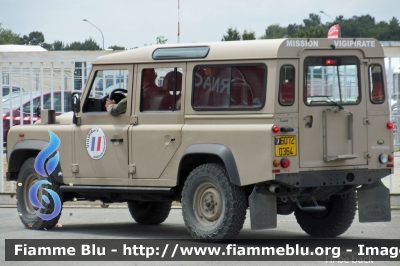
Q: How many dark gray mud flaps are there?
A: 2